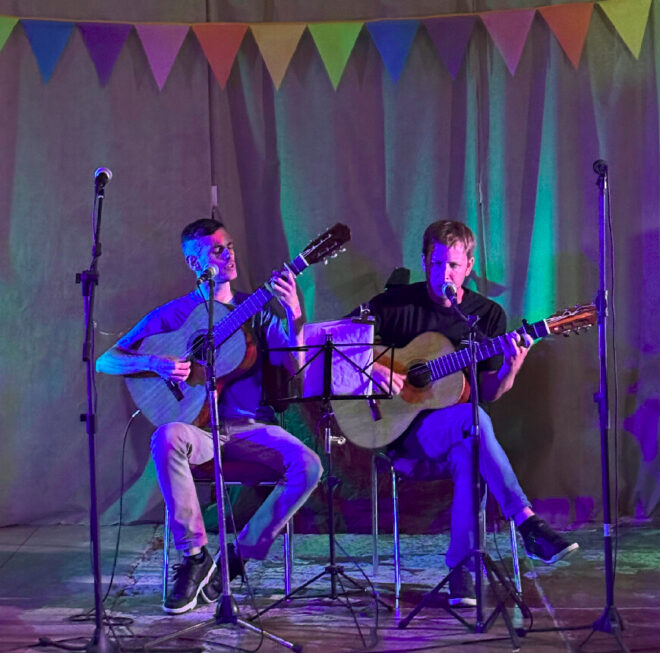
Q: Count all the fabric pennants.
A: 12